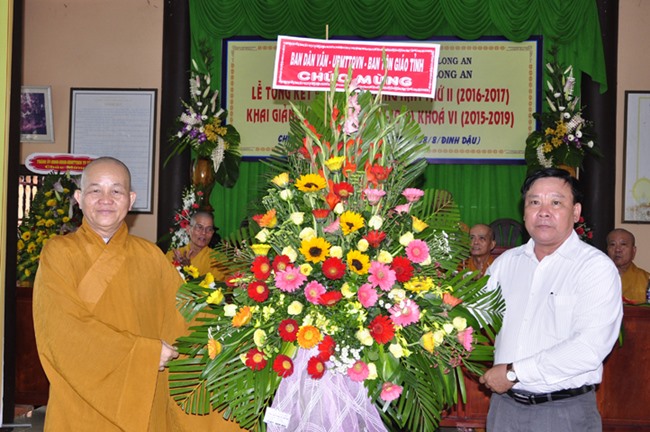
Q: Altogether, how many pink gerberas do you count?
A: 13